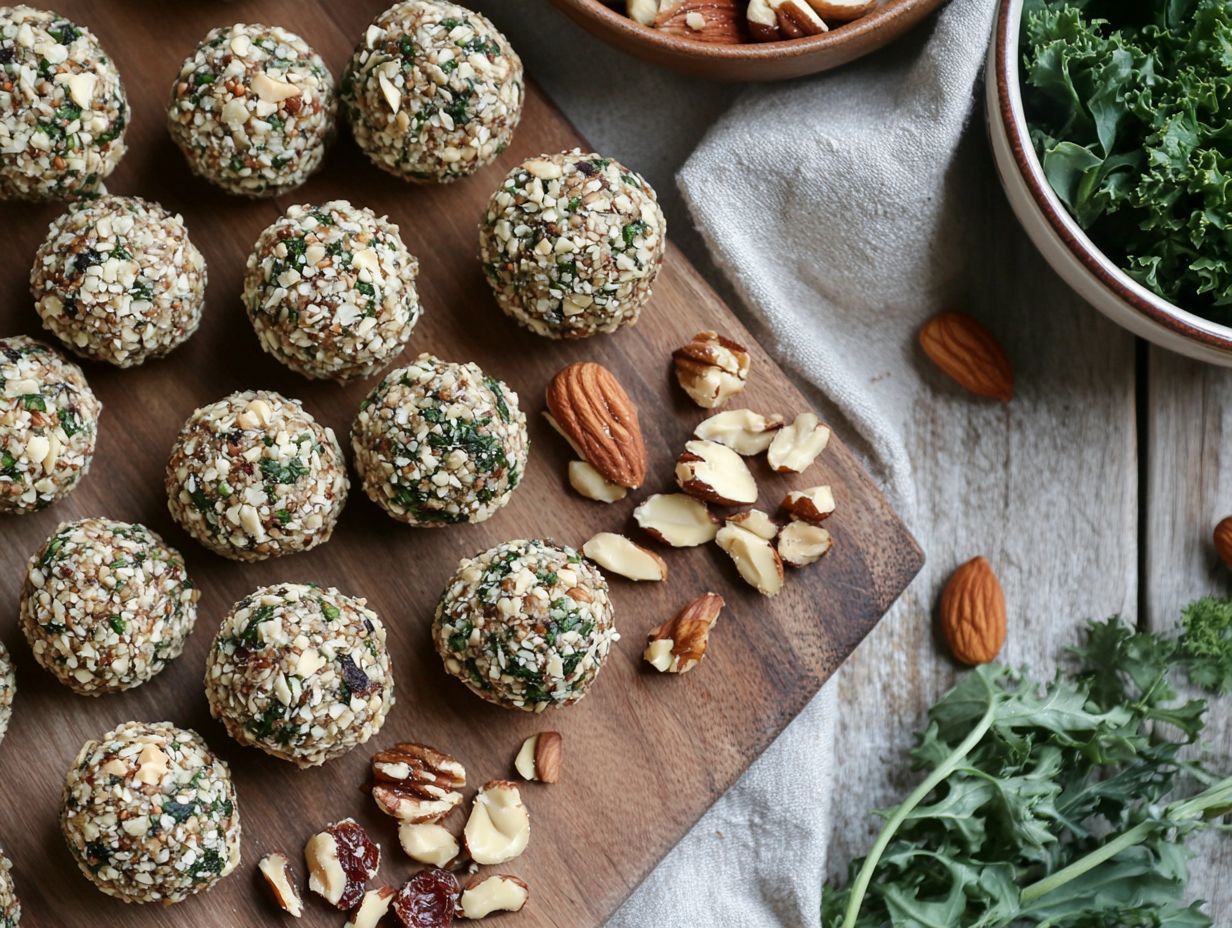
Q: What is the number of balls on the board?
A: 15